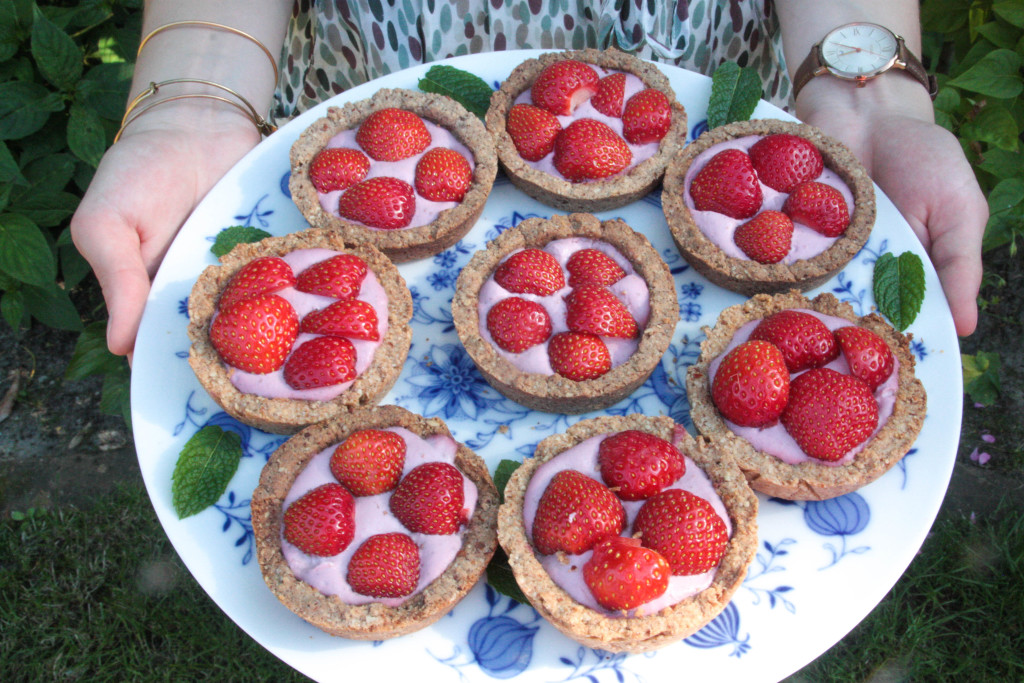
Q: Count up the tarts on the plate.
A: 8